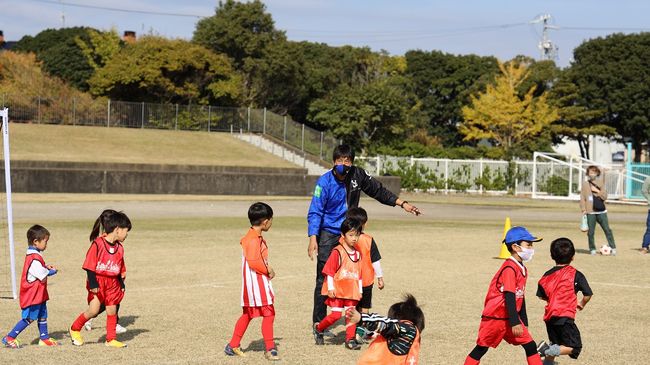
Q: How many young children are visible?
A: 9